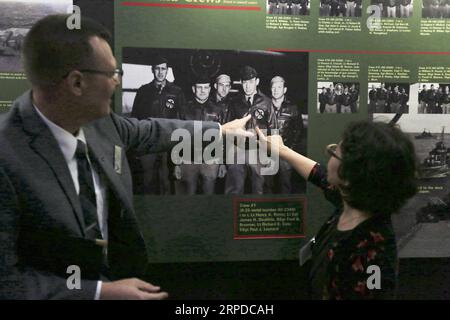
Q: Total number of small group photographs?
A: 7